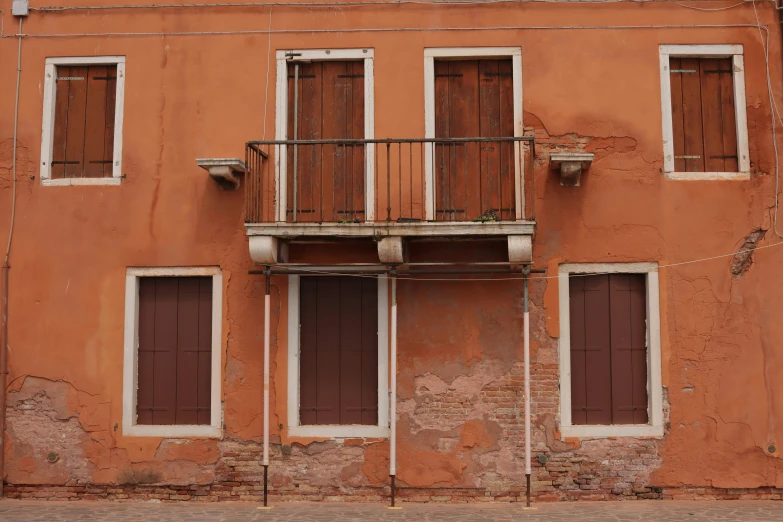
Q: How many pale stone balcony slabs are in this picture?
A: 1